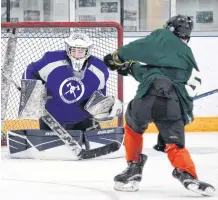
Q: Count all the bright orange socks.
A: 2